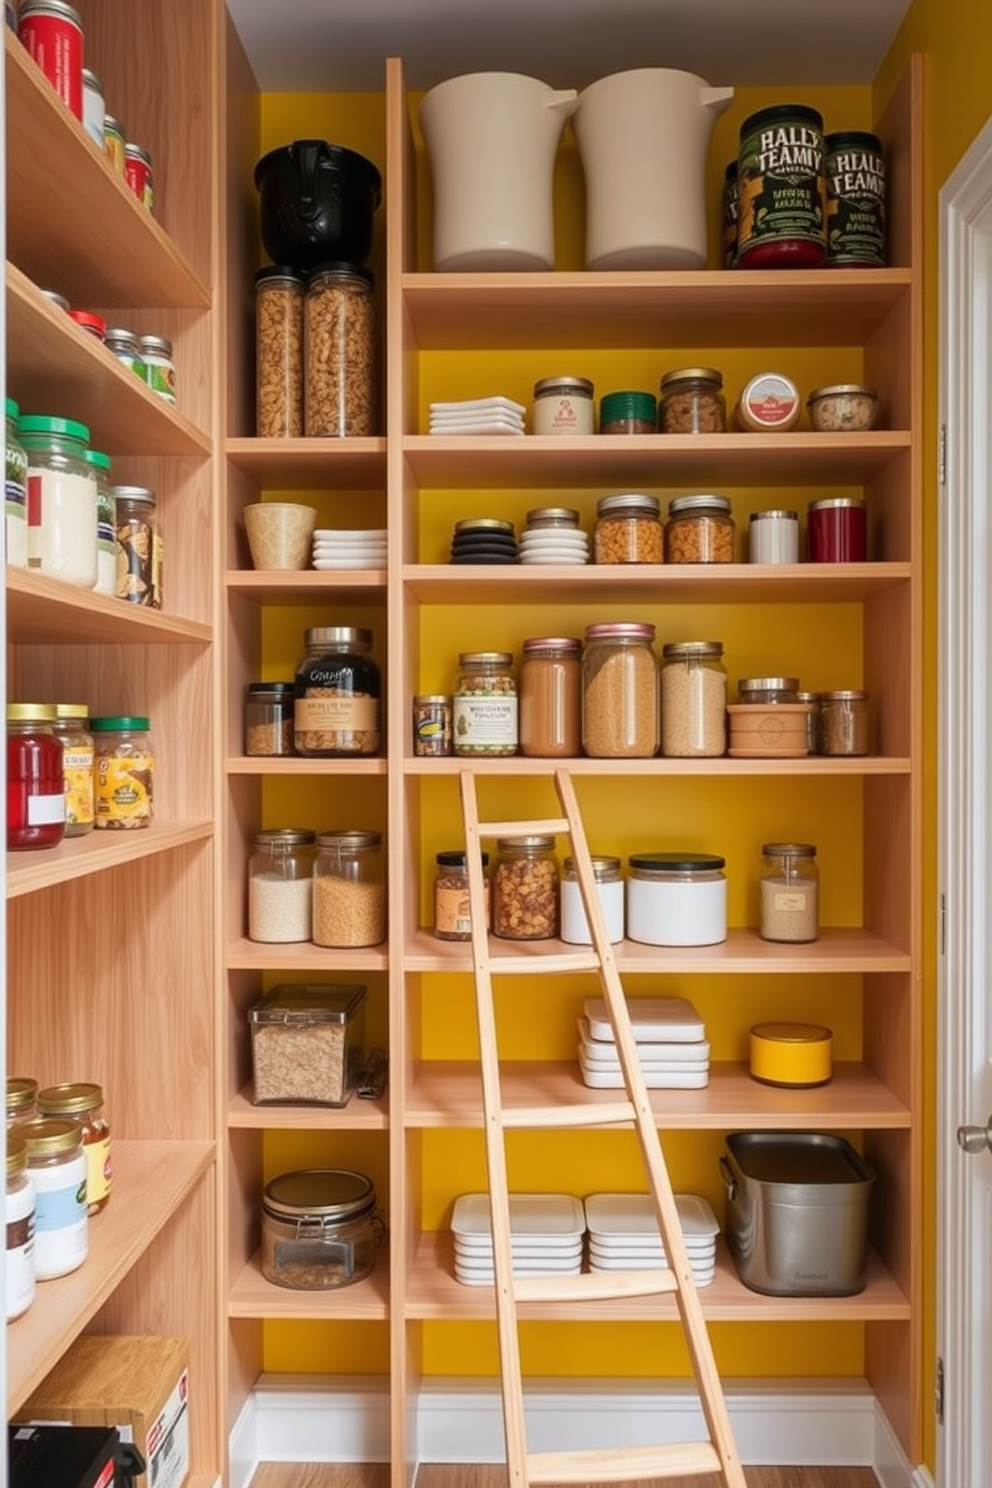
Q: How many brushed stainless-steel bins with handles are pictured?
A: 1